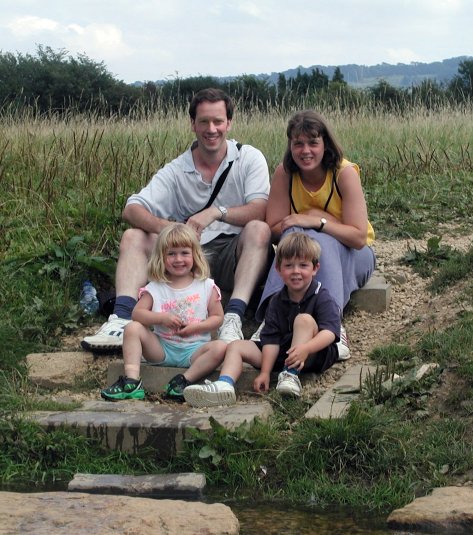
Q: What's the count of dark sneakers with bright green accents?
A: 2